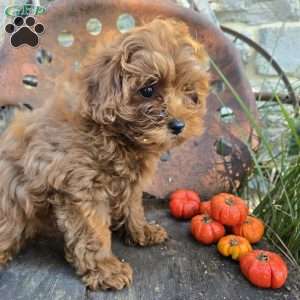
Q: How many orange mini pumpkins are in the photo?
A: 7